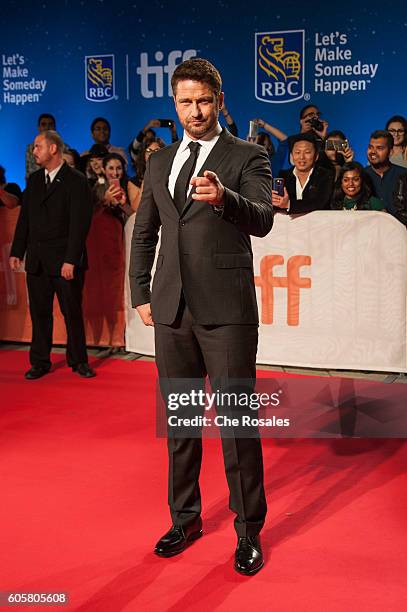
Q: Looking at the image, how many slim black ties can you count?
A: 2